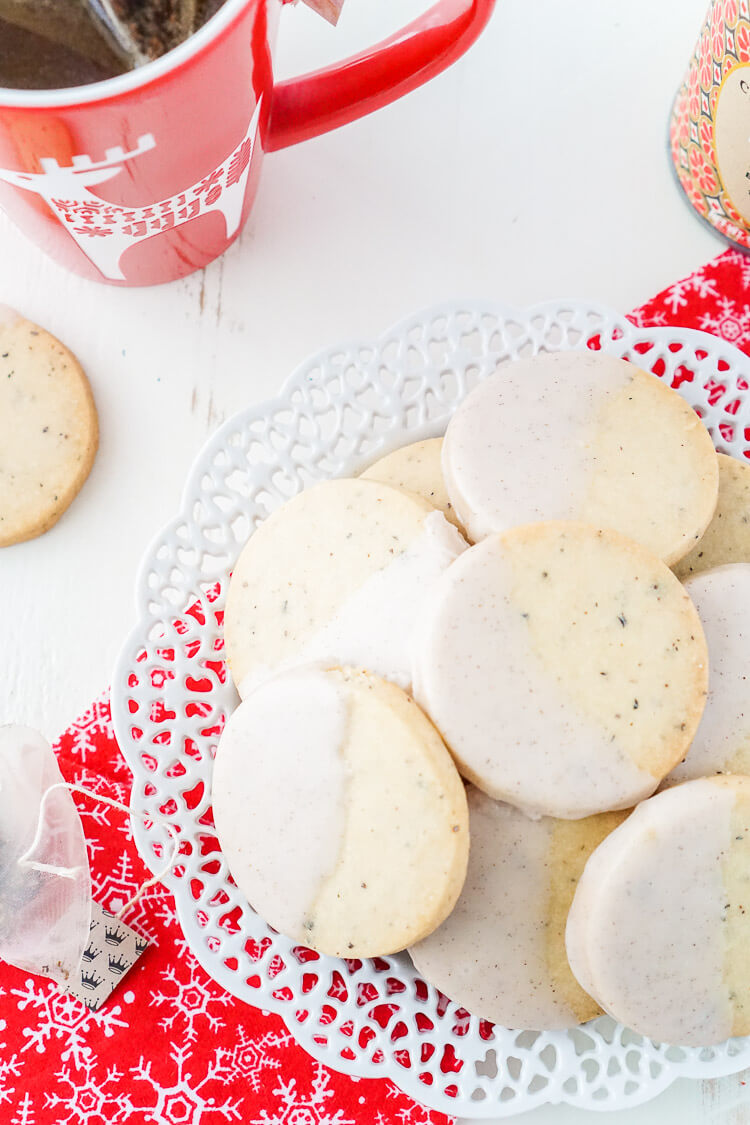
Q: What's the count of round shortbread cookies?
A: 10